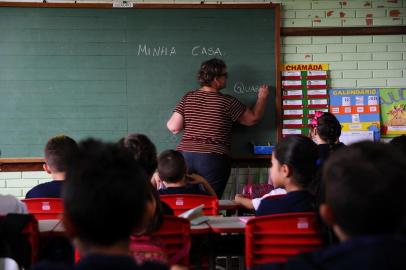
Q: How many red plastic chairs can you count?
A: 5